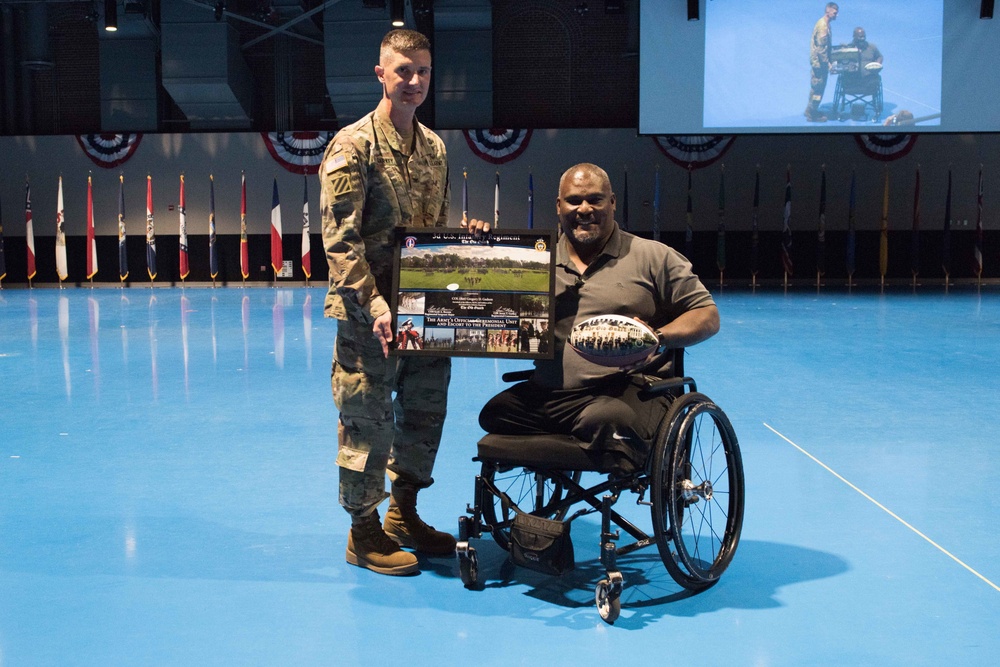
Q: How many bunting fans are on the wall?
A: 5